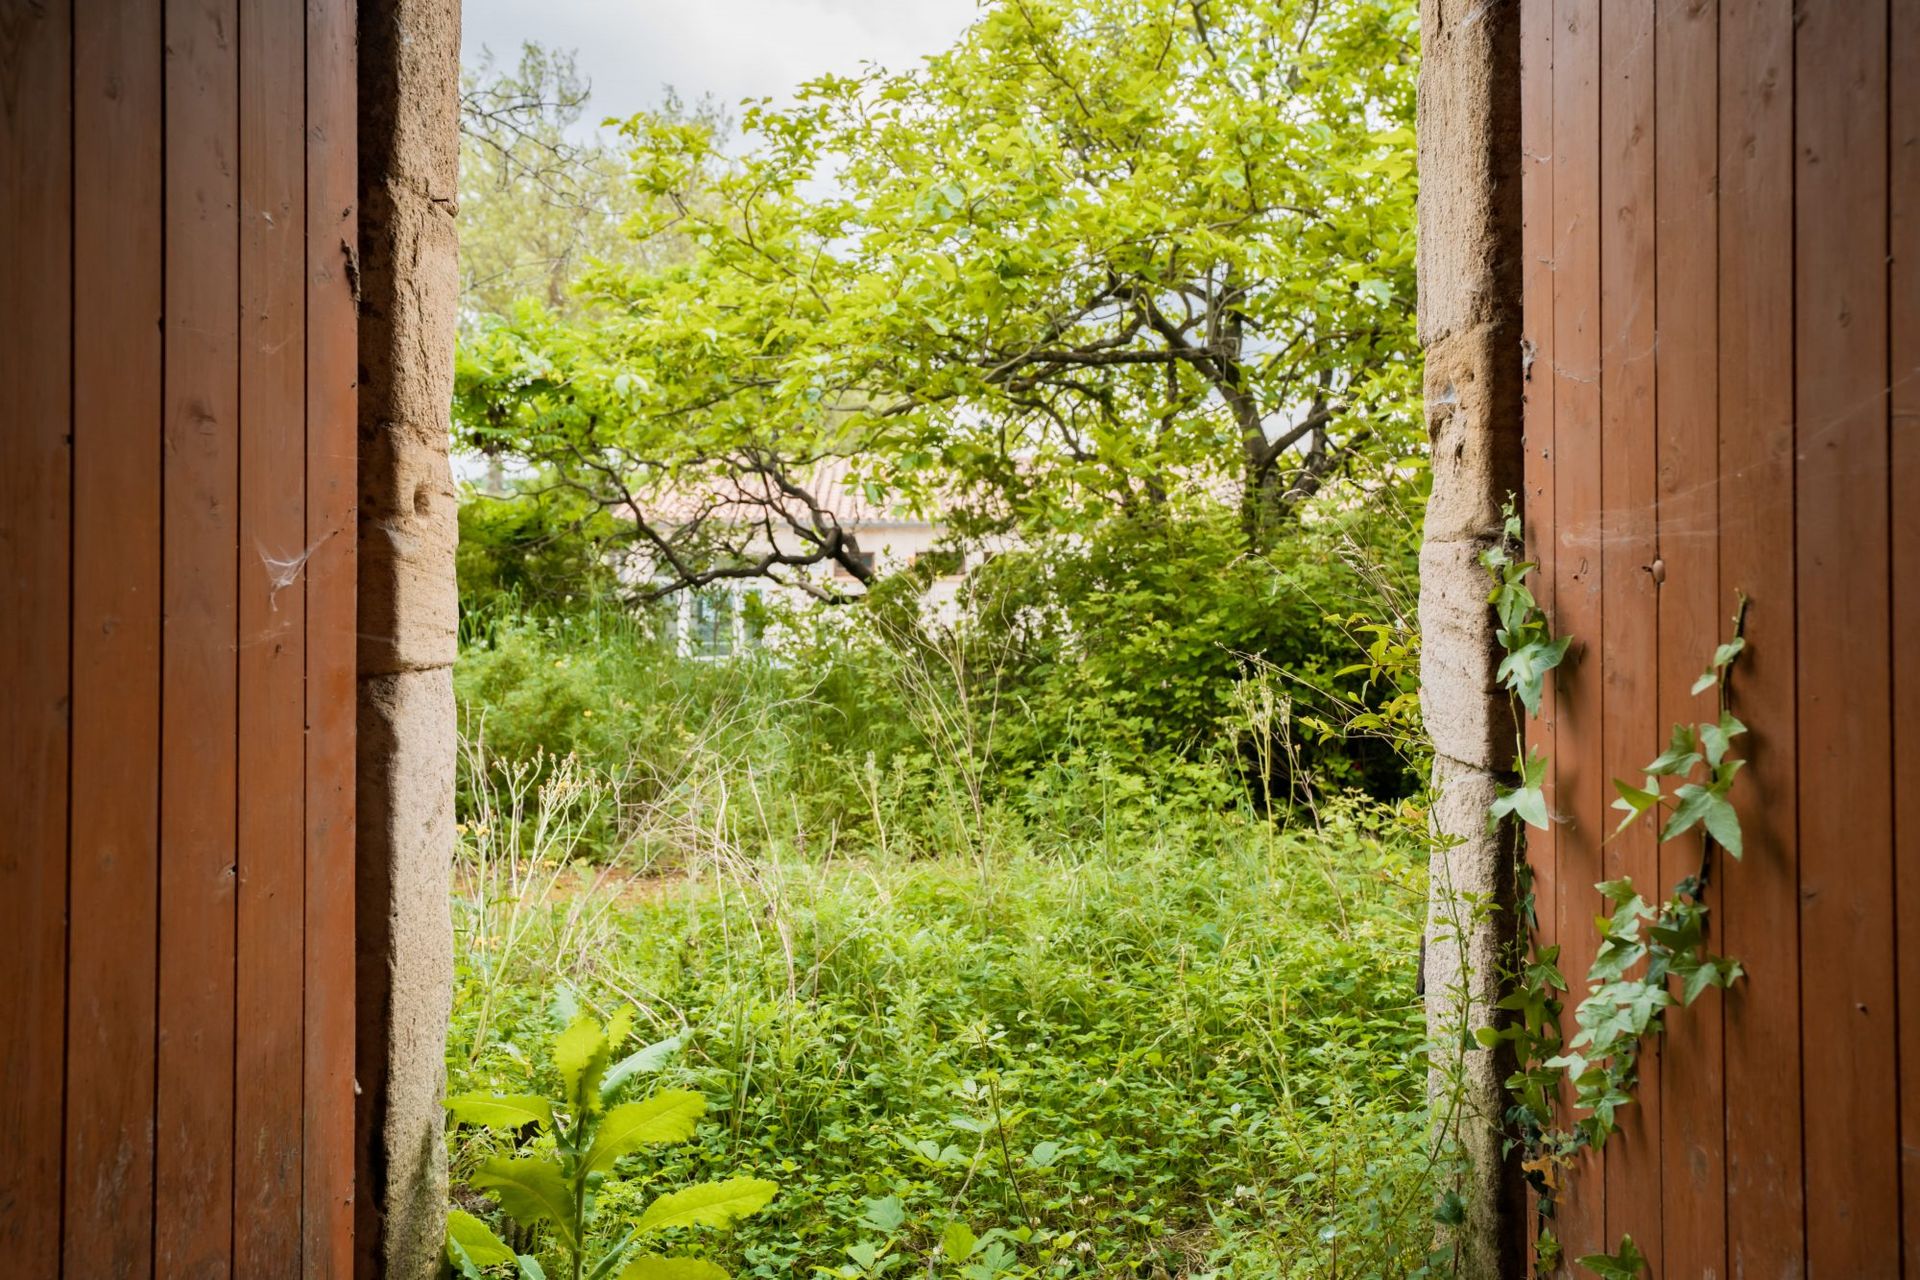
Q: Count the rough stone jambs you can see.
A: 2